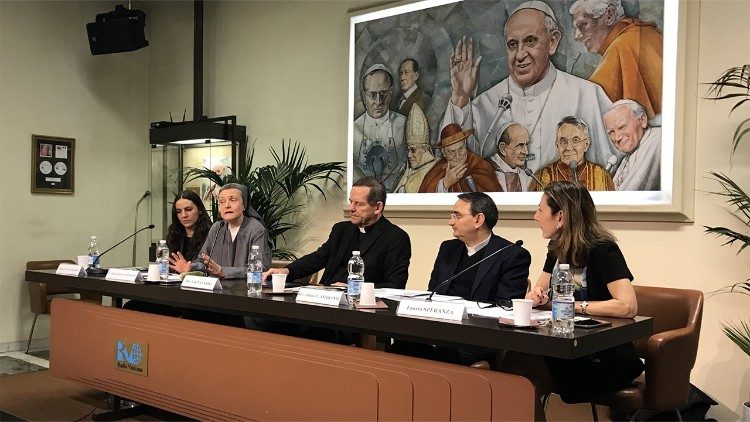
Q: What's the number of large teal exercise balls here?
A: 0